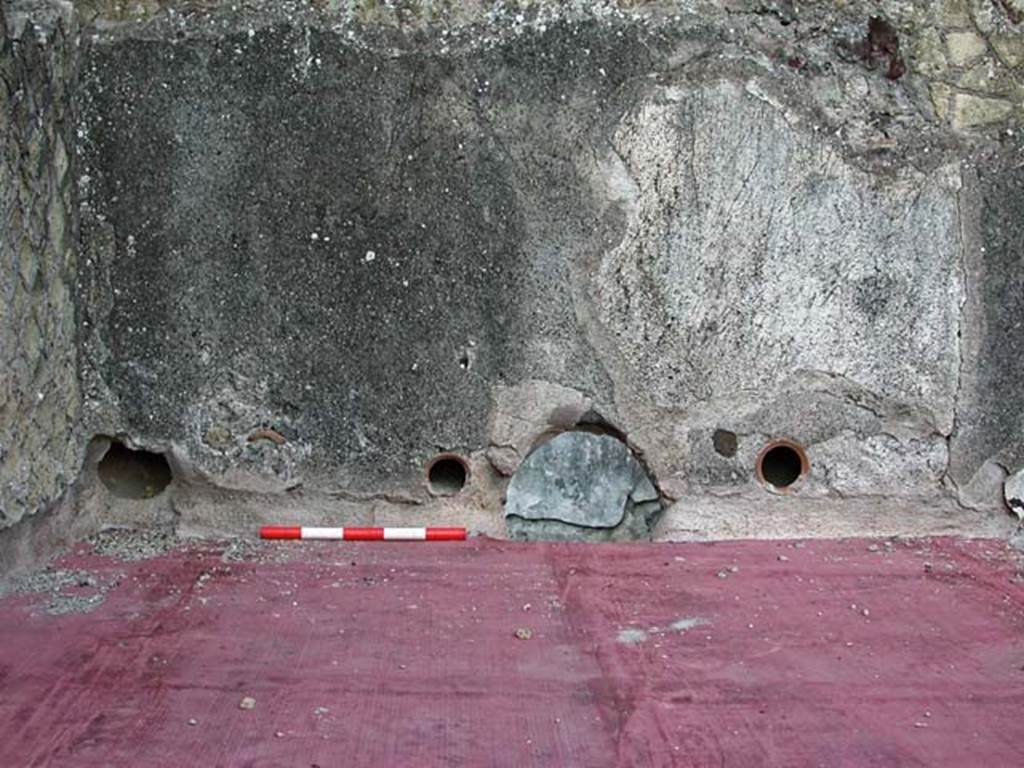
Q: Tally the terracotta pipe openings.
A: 2